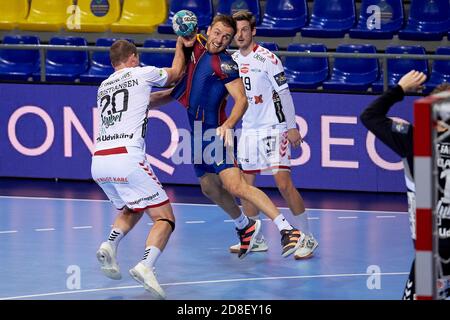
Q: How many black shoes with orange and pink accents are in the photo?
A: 2